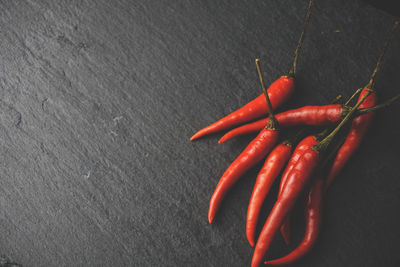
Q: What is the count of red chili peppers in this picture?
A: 8